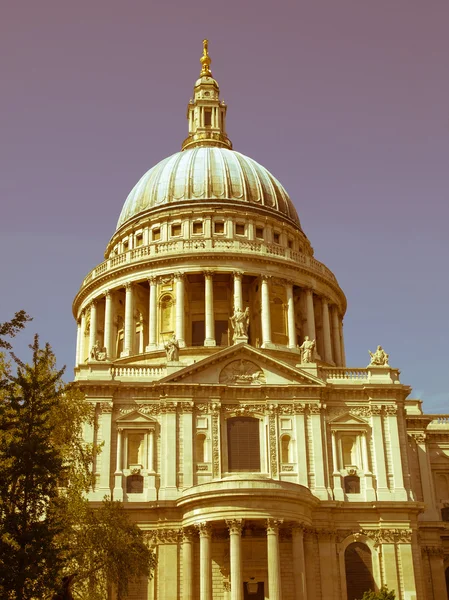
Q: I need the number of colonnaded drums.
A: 1